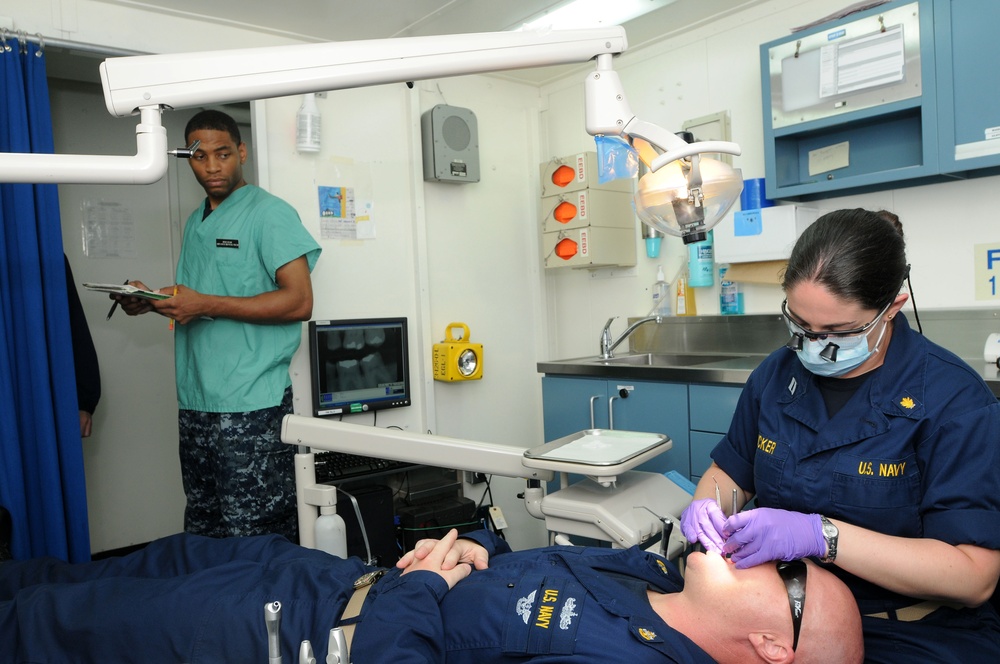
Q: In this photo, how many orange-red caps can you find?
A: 3